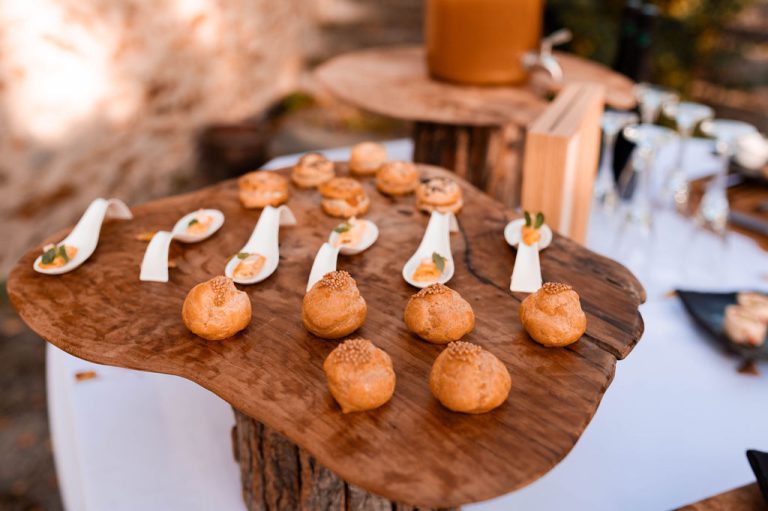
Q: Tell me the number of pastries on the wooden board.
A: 12